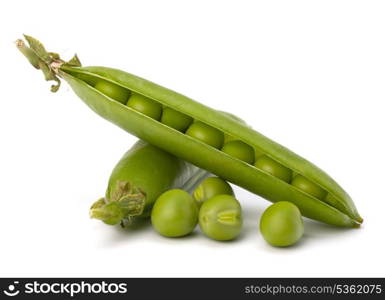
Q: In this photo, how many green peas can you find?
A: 11